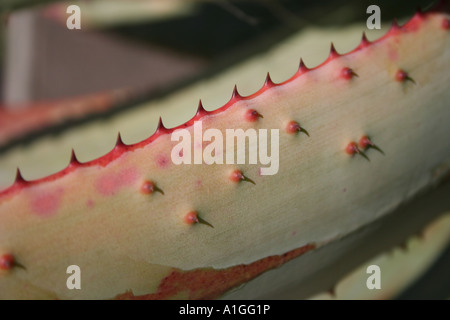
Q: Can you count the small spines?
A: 11